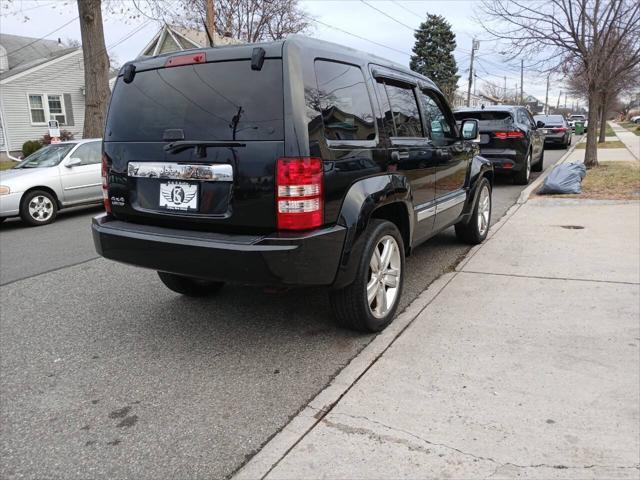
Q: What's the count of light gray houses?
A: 1